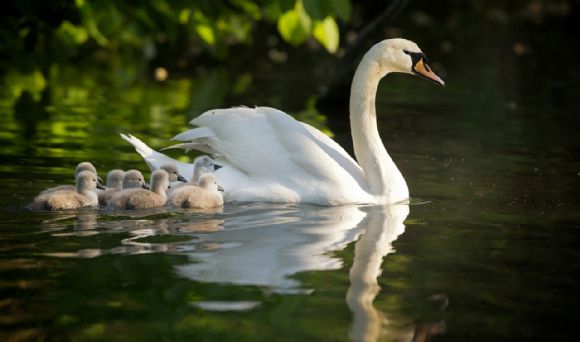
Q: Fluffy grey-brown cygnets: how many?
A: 8